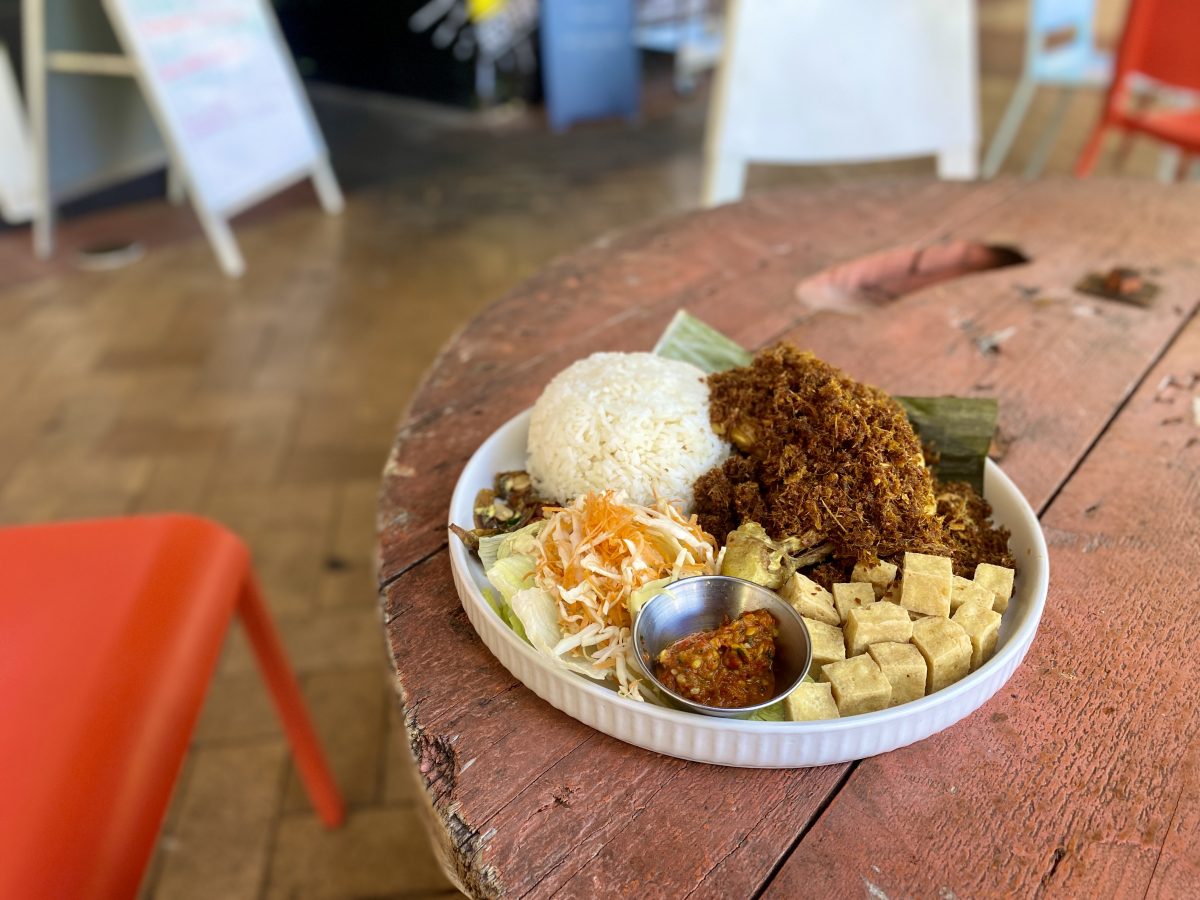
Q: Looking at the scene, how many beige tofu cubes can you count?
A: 14